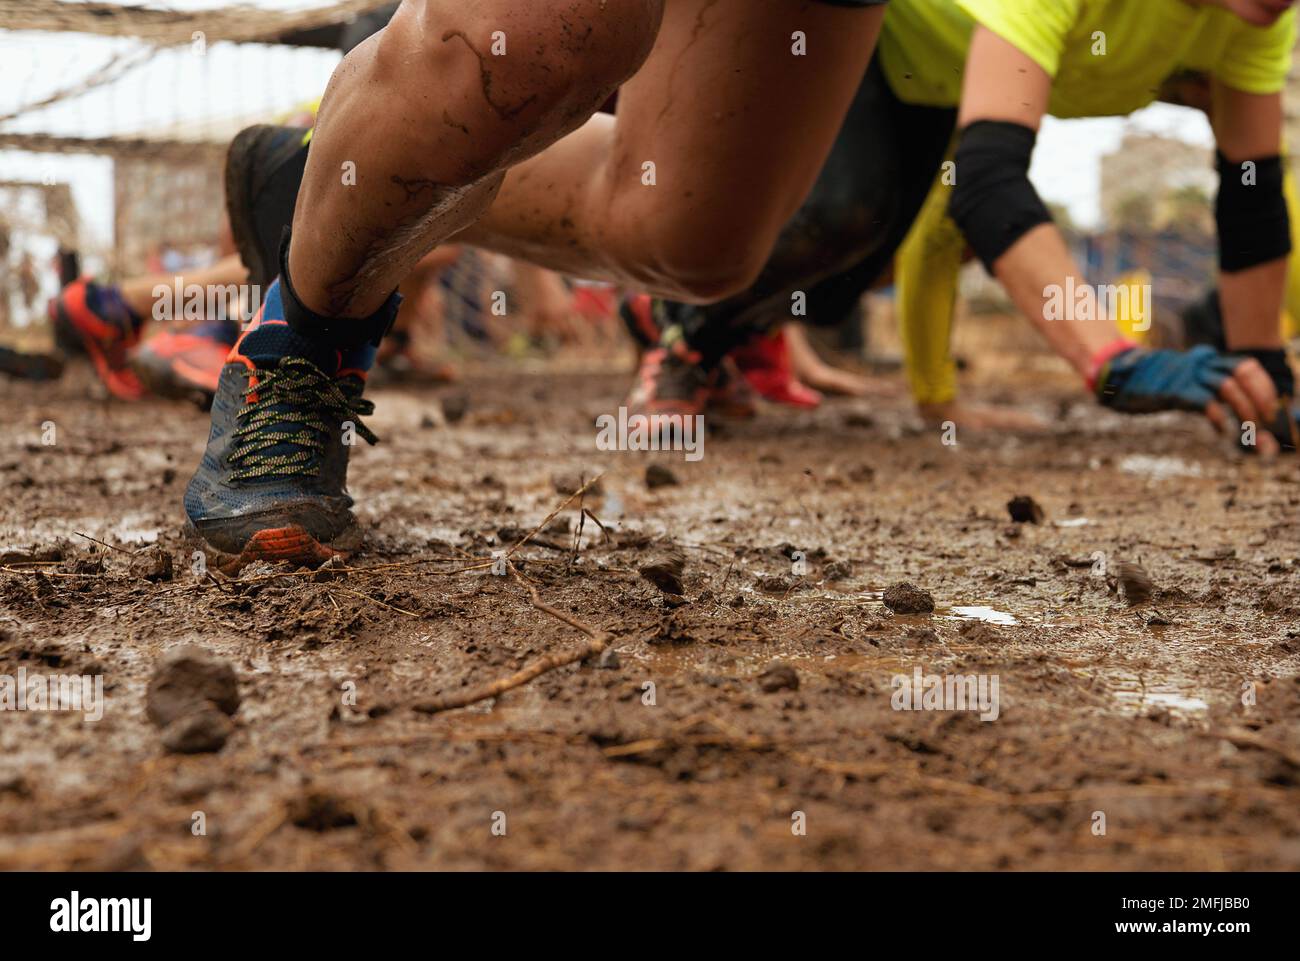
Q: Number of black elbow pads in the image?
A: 2